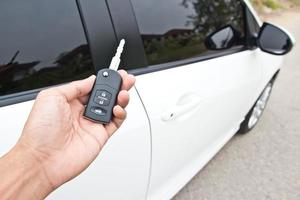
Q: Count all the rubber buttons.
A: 3